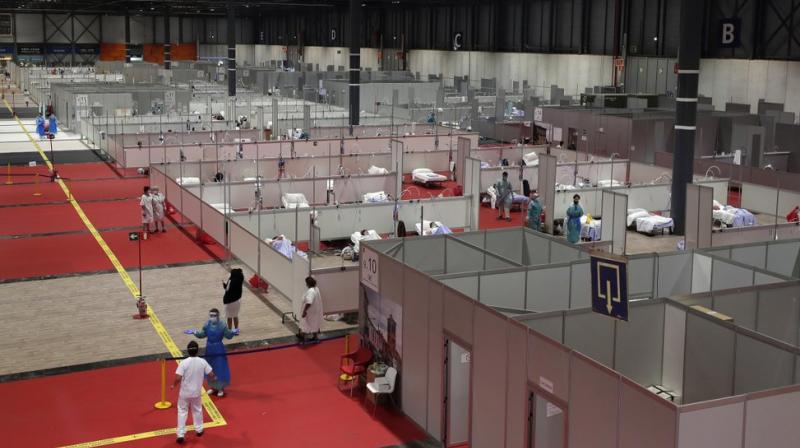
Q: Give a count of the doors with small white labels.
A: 2